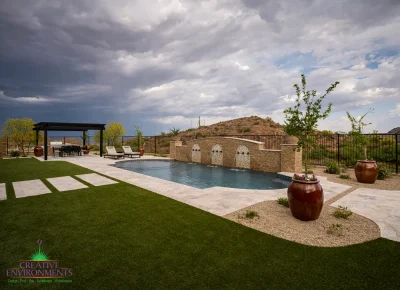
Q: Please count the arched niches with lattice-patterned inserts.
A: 3